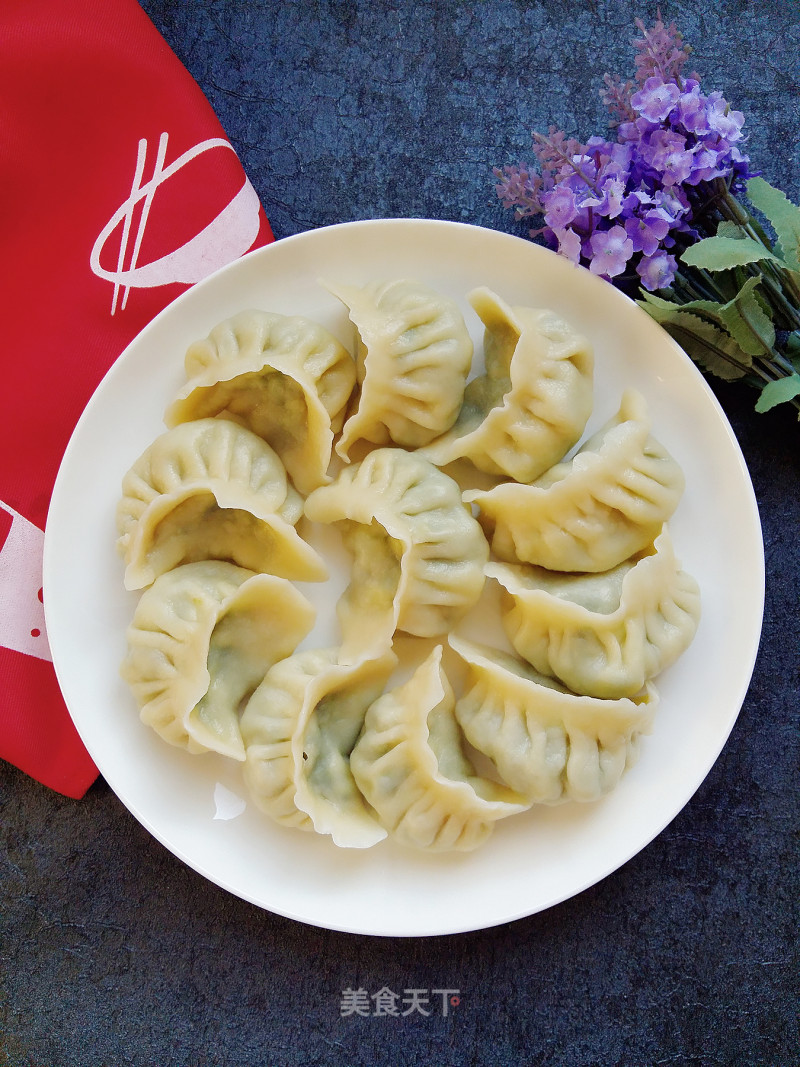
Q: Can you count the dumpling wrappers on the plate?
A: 11